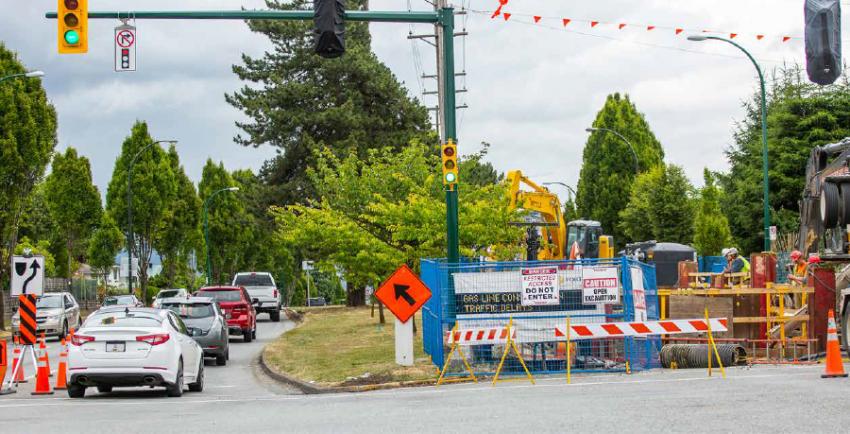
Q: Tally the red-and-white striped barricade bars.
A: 2